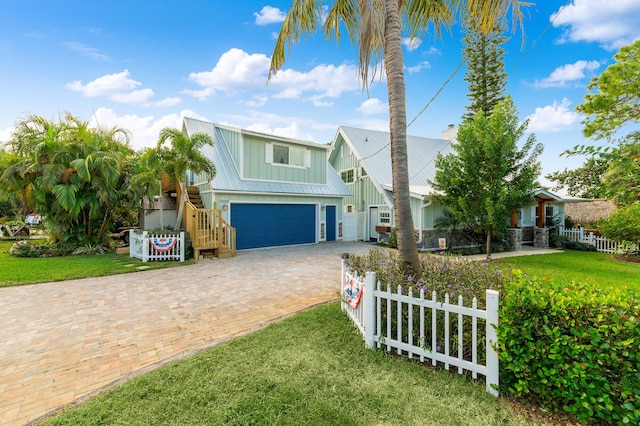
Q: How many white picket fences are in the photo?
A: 3